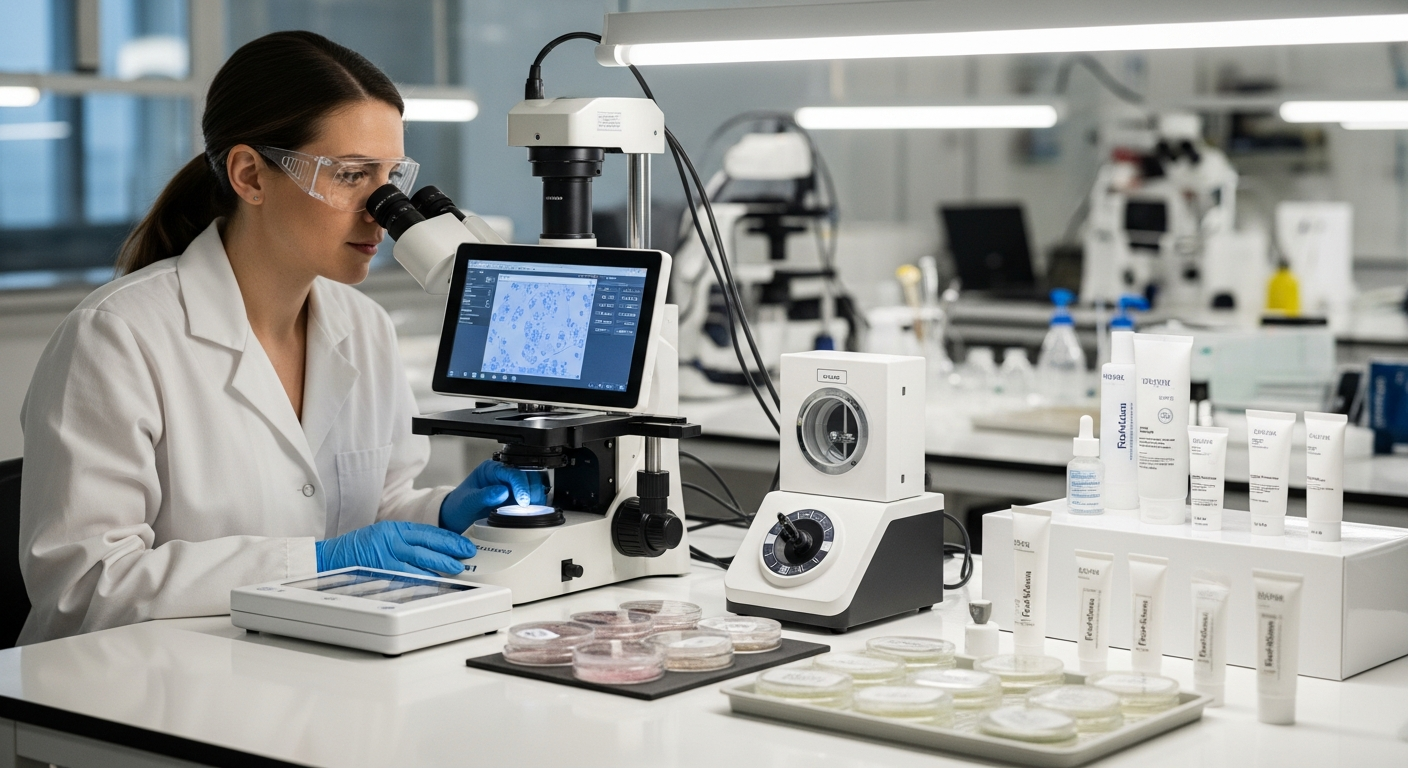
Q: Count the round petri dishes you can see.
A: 15